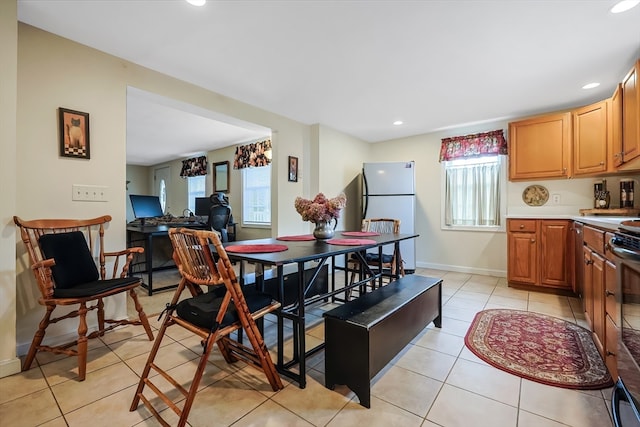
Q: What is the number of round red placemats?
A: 4